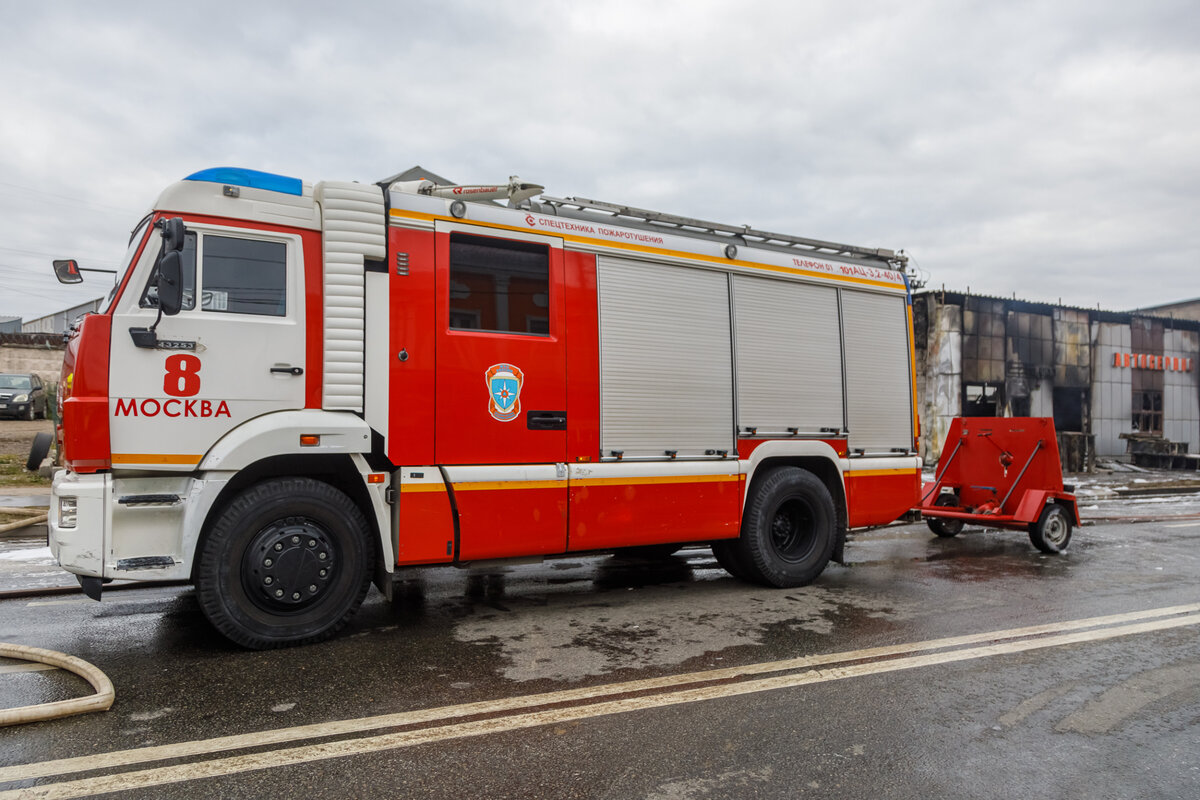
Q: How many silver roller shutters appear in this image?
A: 3